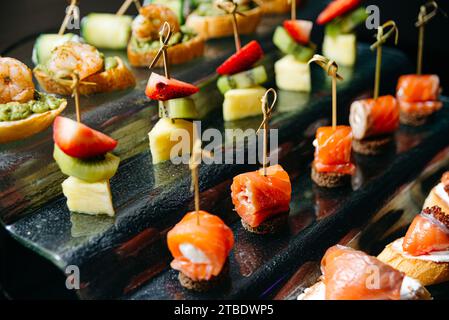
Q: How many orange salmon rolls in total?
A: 5